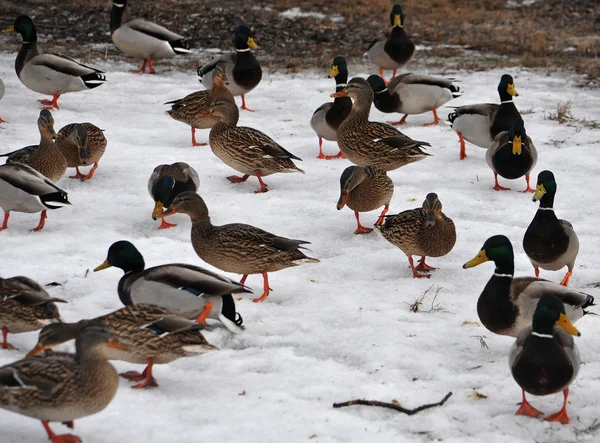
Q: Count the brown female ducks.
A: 11